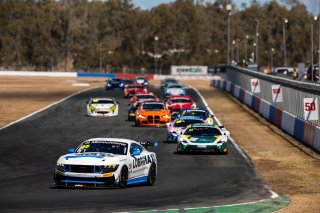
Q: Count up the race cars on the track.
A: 15